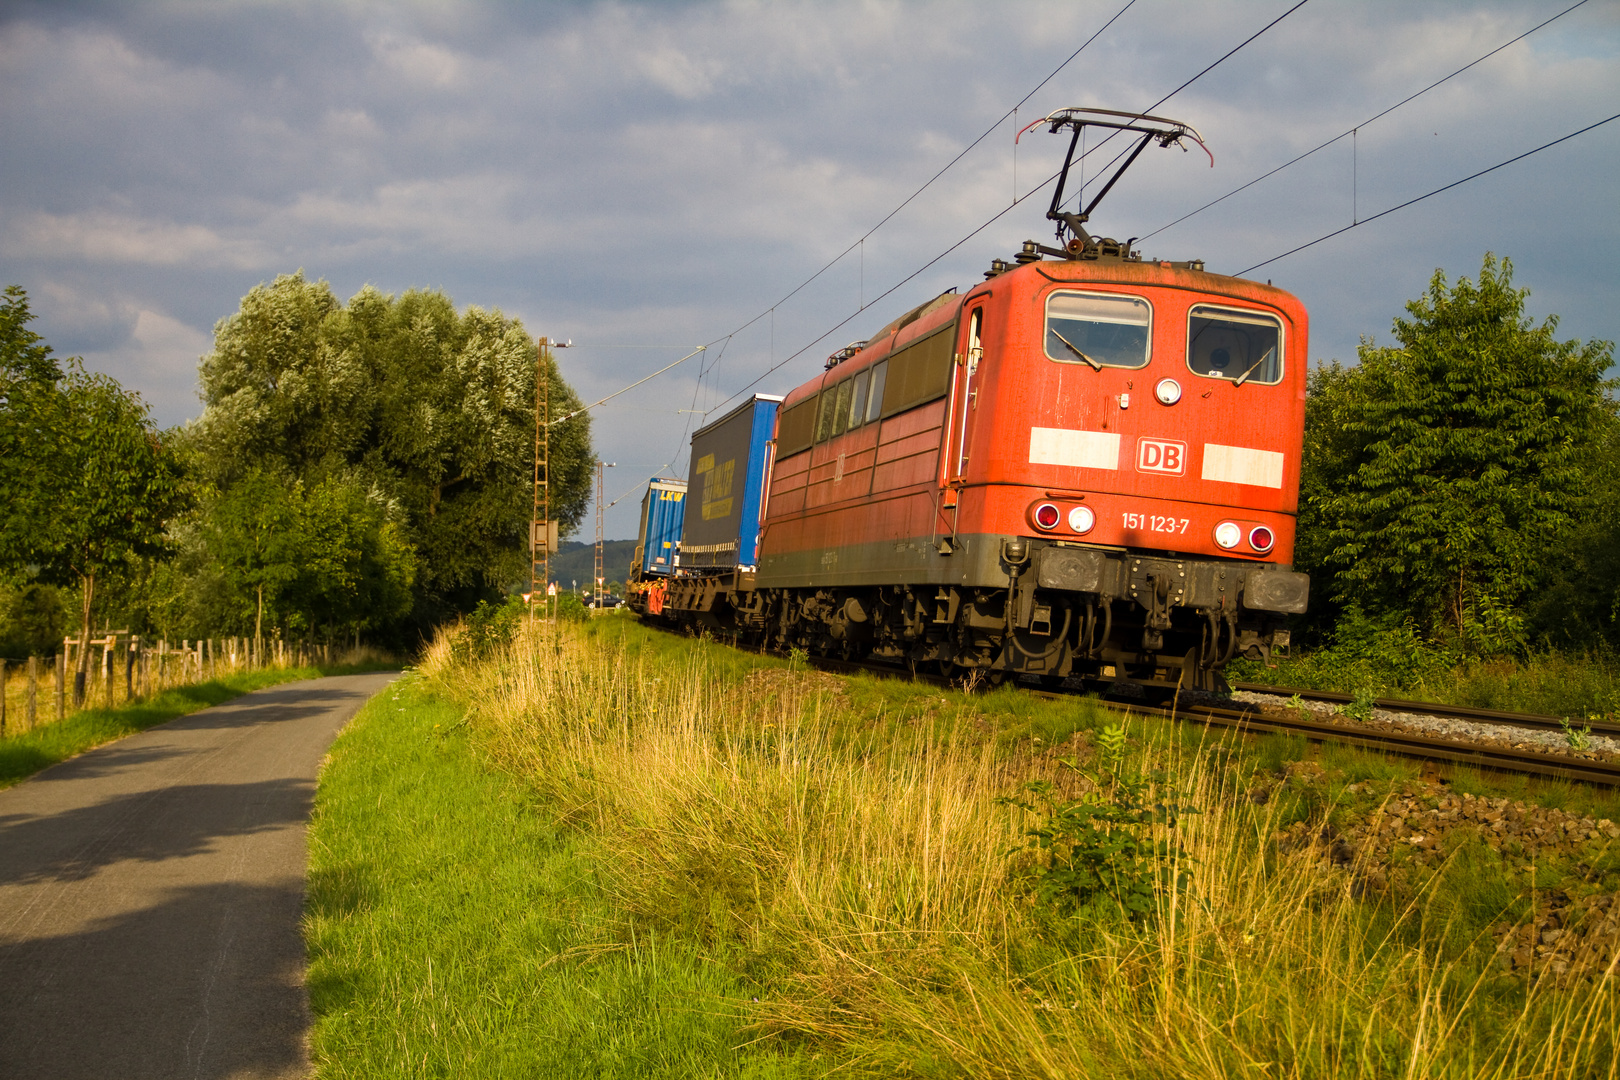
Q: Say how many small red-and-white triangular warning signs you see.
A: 3